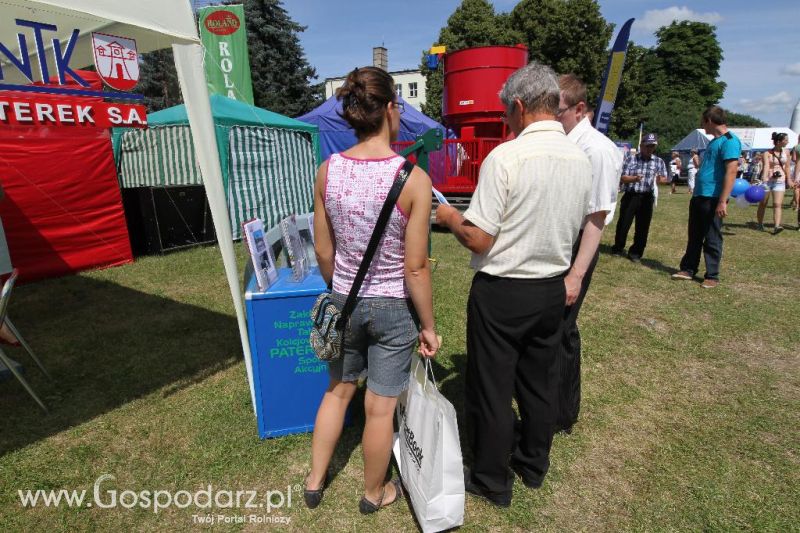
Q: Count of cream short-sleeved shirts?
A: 1